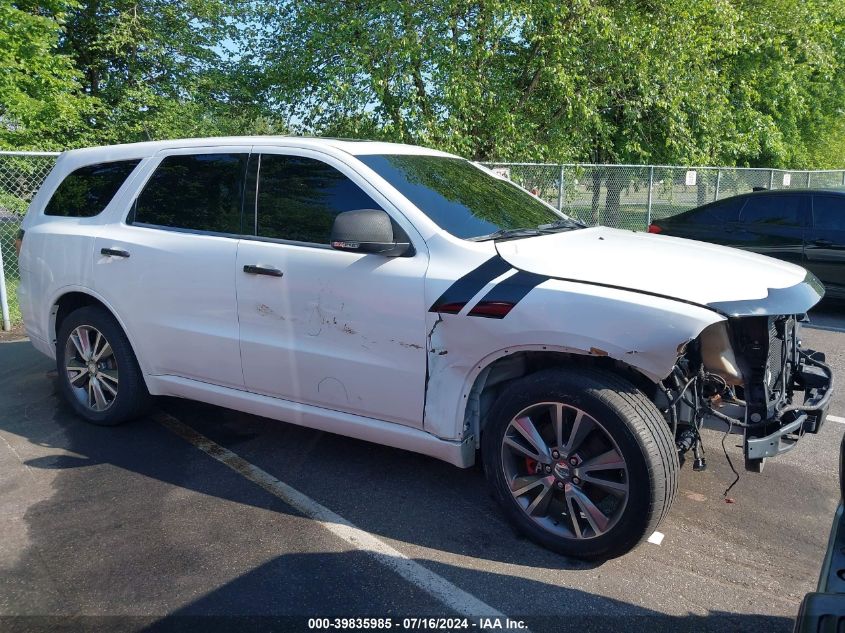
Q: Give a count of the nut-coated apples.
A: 0